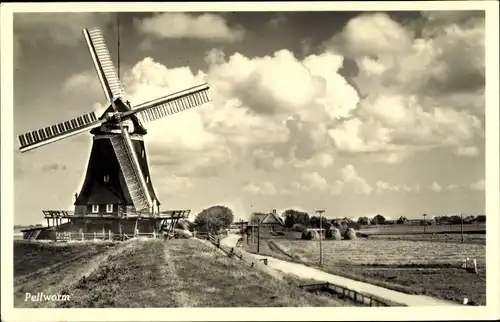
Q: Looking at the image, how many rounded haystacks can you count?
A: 3